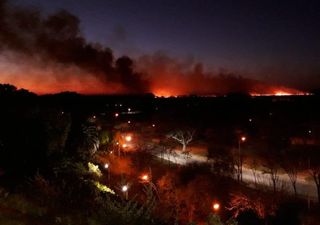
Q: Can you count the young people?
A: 0